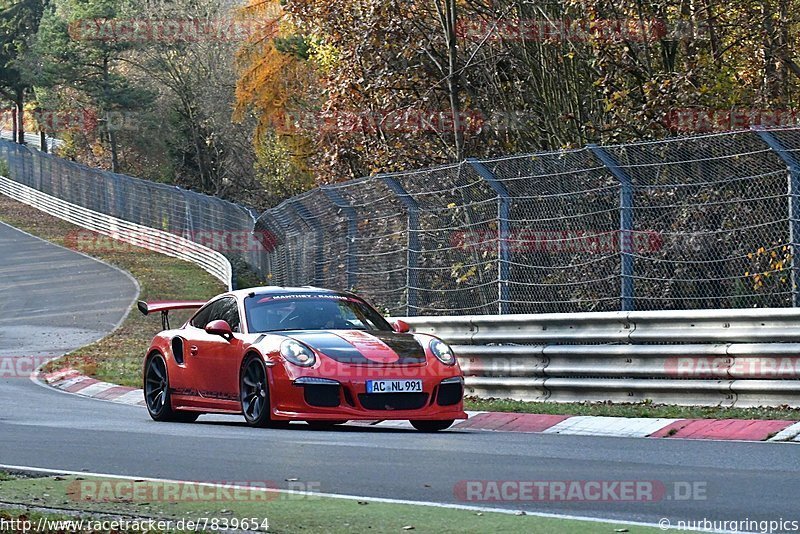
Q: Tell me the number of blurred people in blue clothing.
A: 0